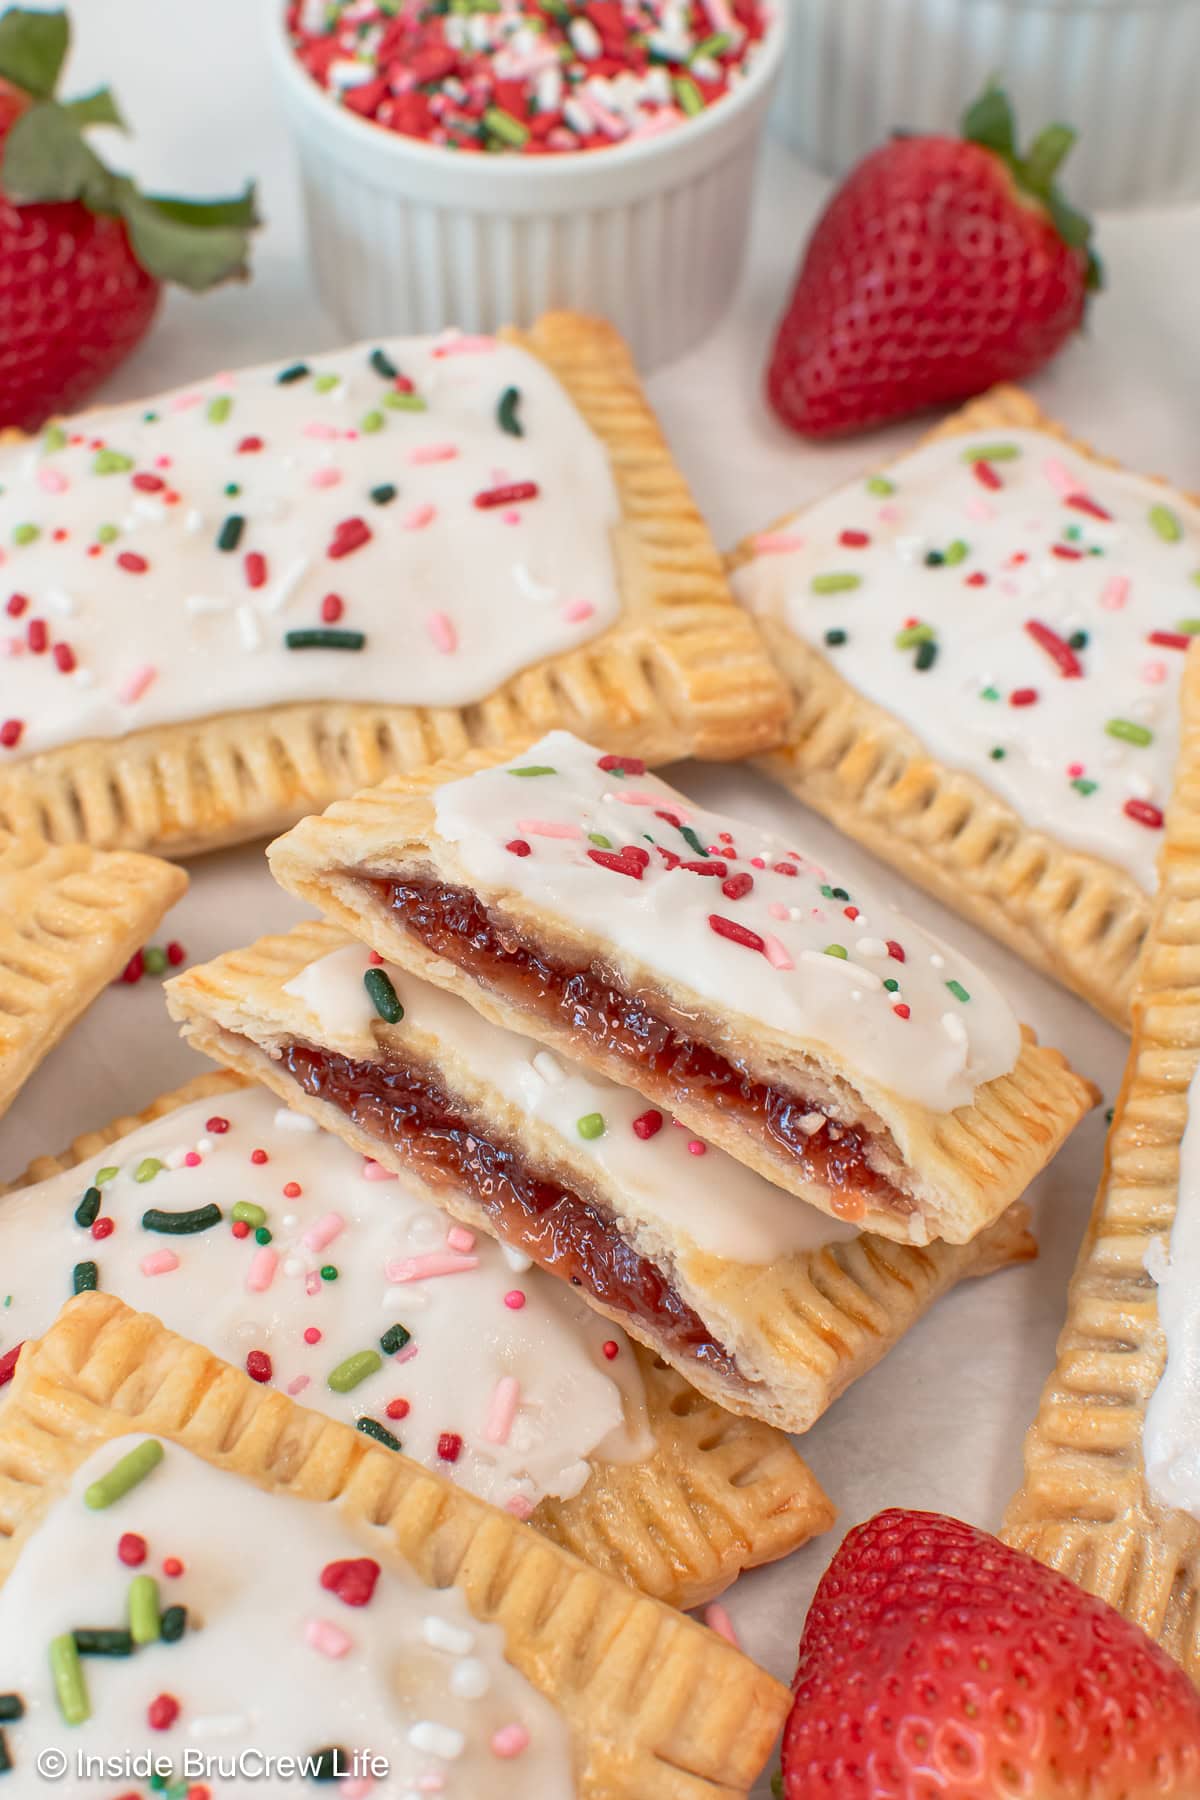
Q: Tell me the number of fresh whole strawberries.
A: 3